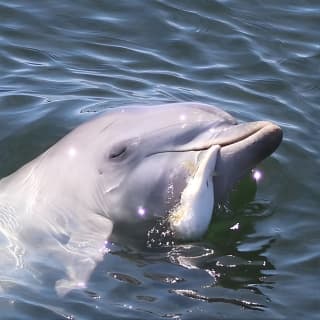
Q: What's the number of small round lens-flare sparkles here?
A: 4